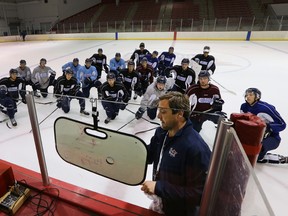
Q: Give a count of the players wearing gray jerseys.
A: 3